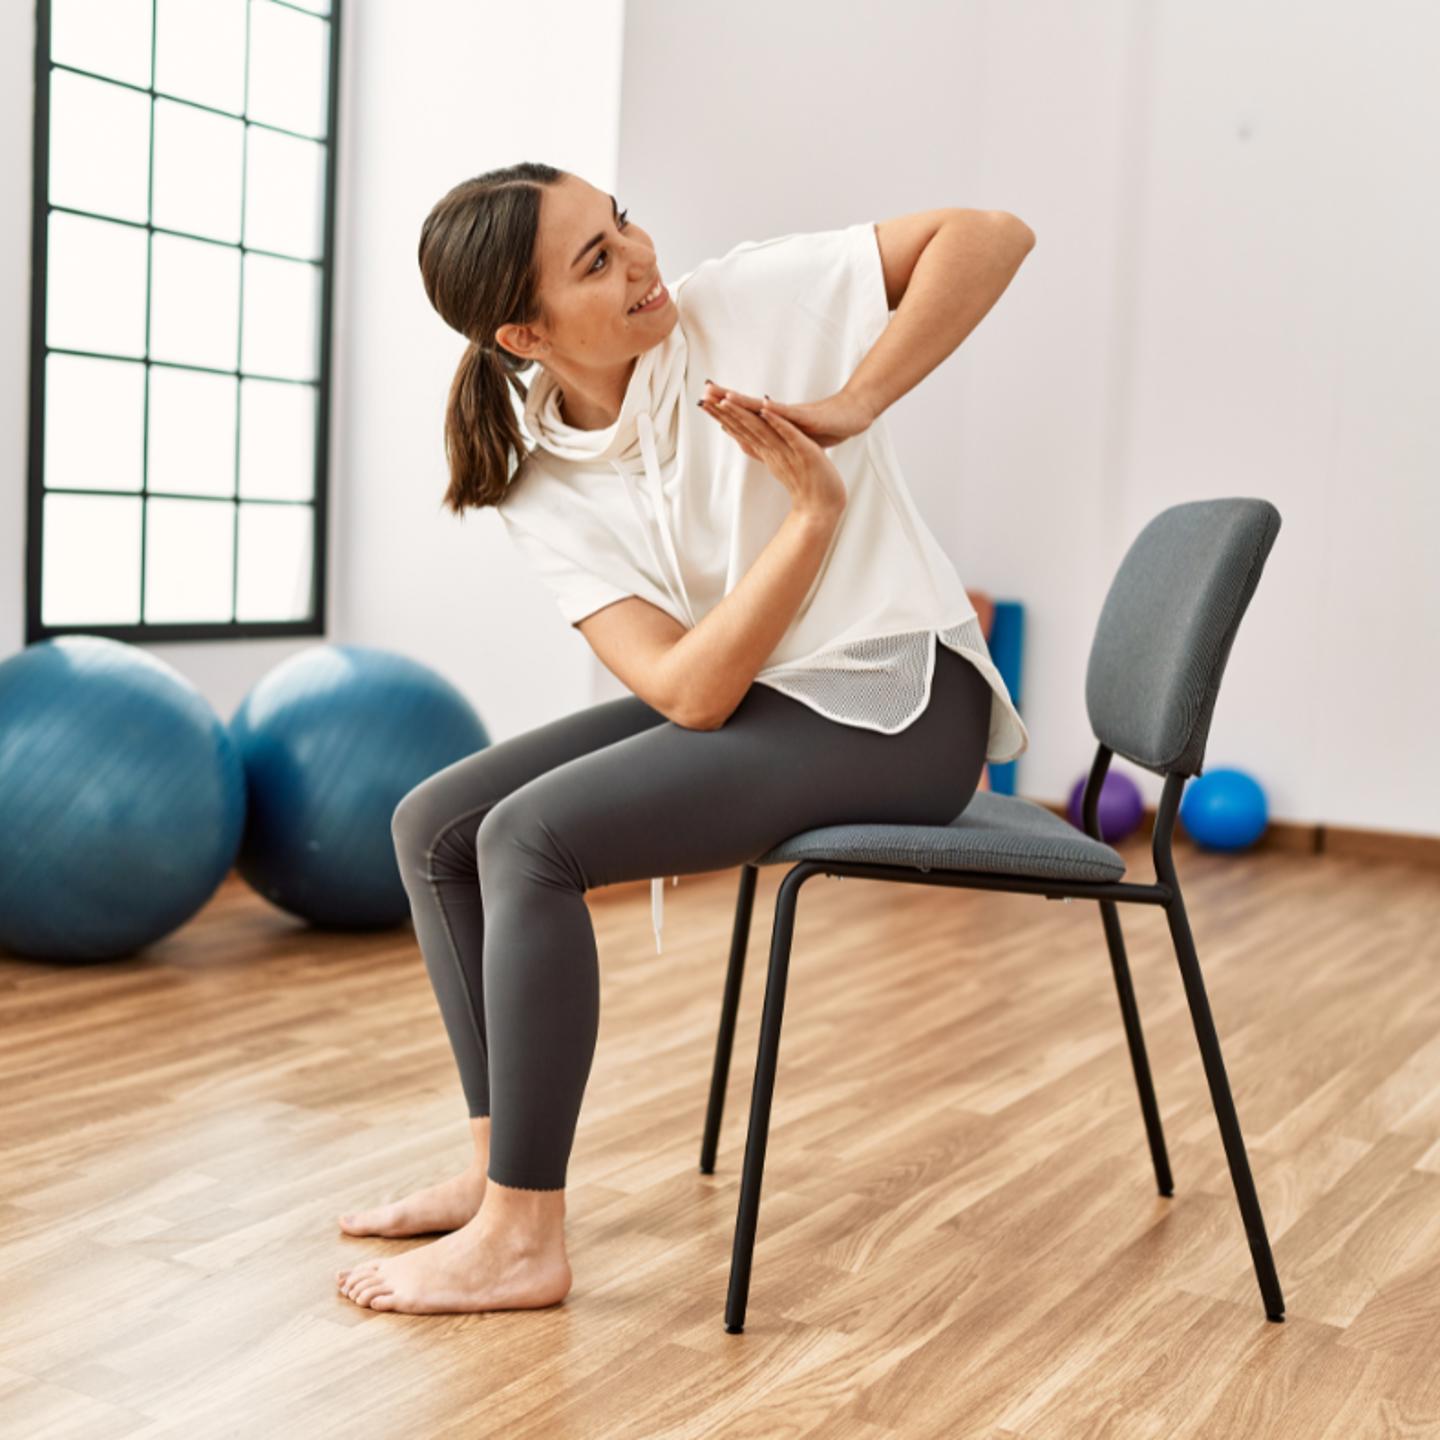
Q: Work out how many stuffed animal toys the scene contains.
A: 0